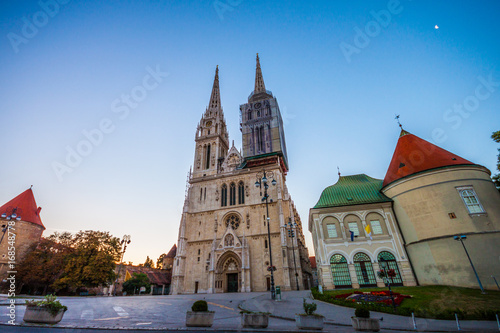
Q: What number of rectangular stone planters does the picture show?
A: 5